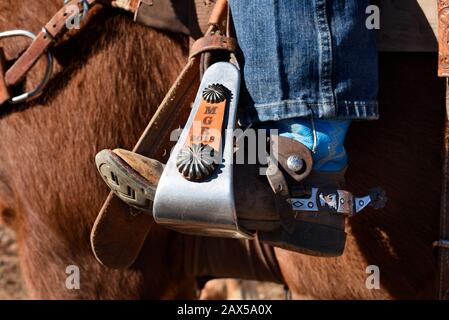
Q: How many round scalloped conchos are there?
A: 2